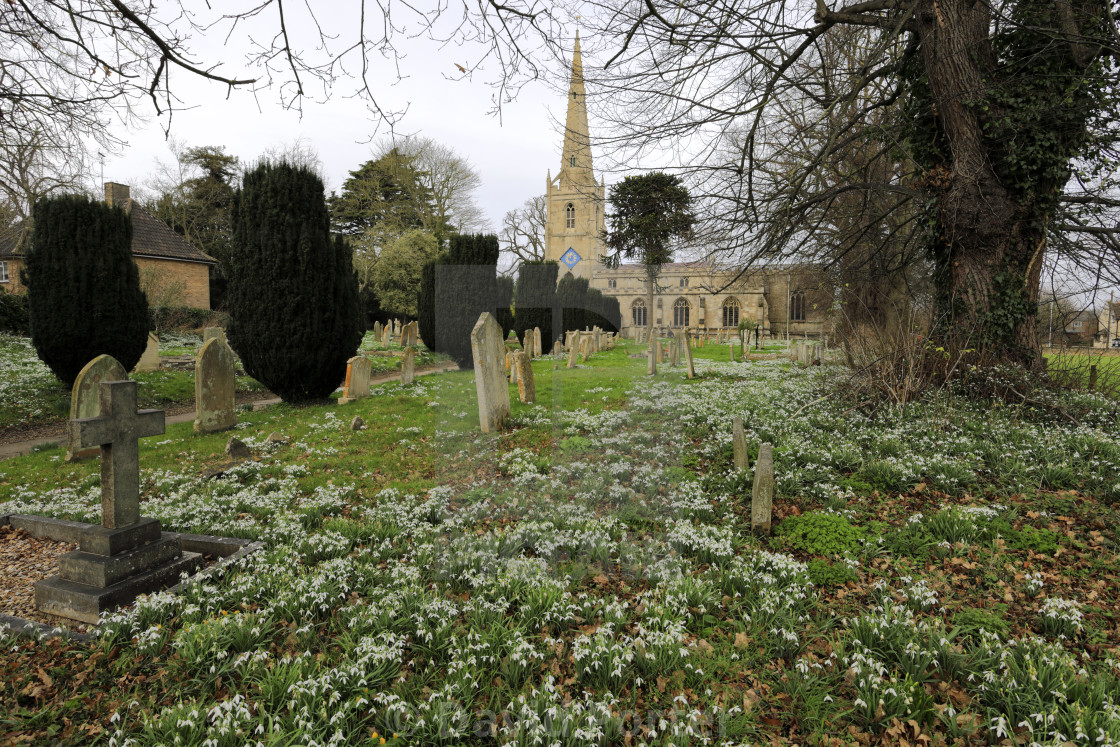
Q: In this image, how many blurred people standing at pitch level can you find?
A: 0